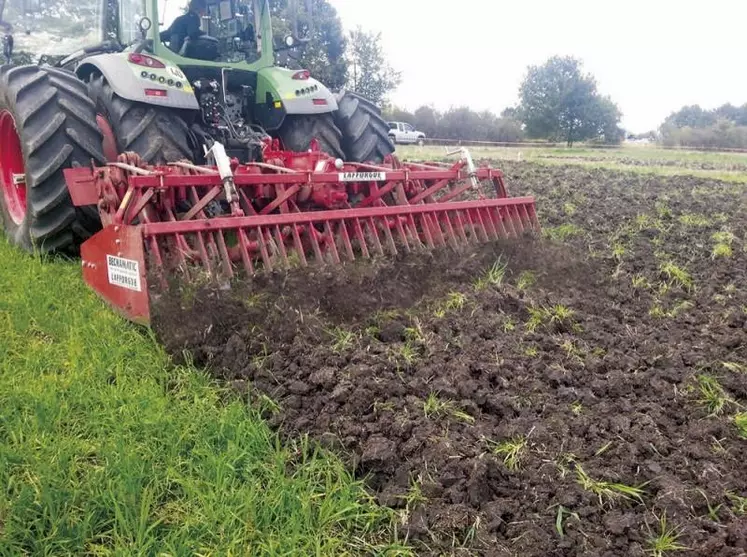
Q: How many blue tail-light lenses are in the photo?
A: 0